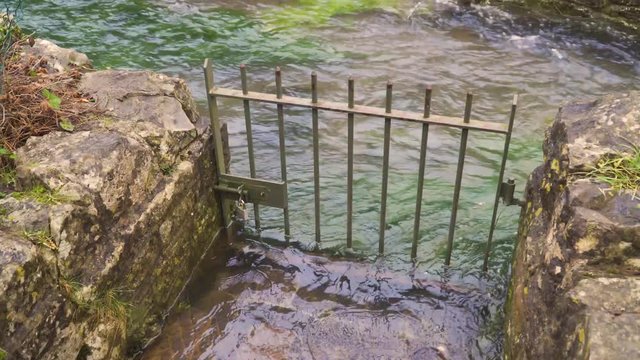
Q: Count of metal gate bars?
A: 9